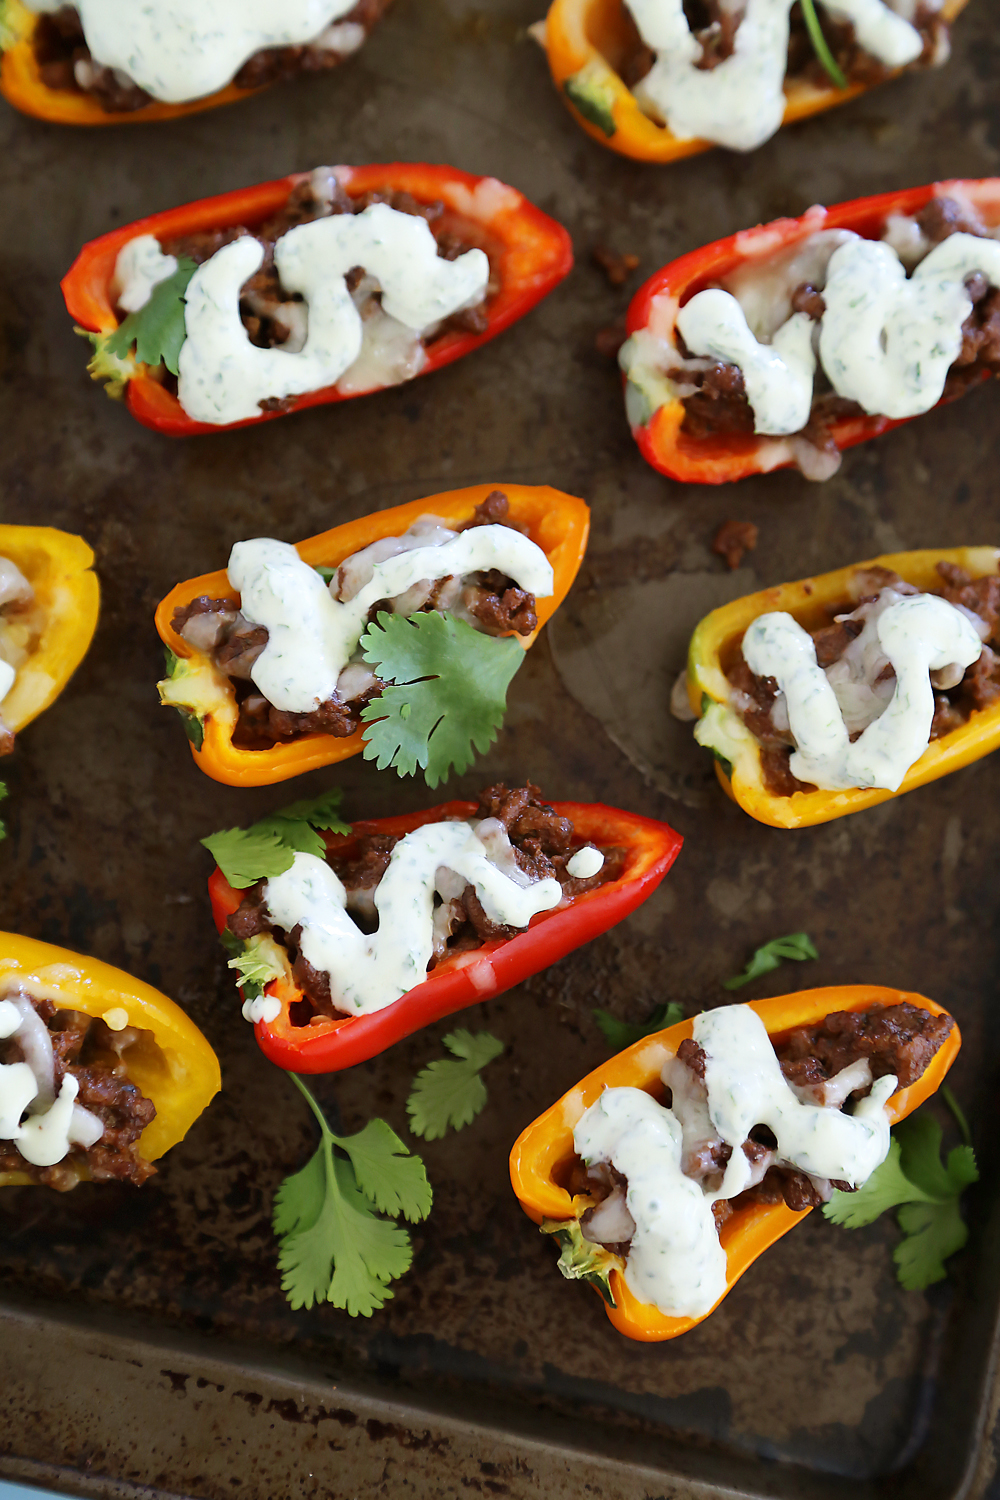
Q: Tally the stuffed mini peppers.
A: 10